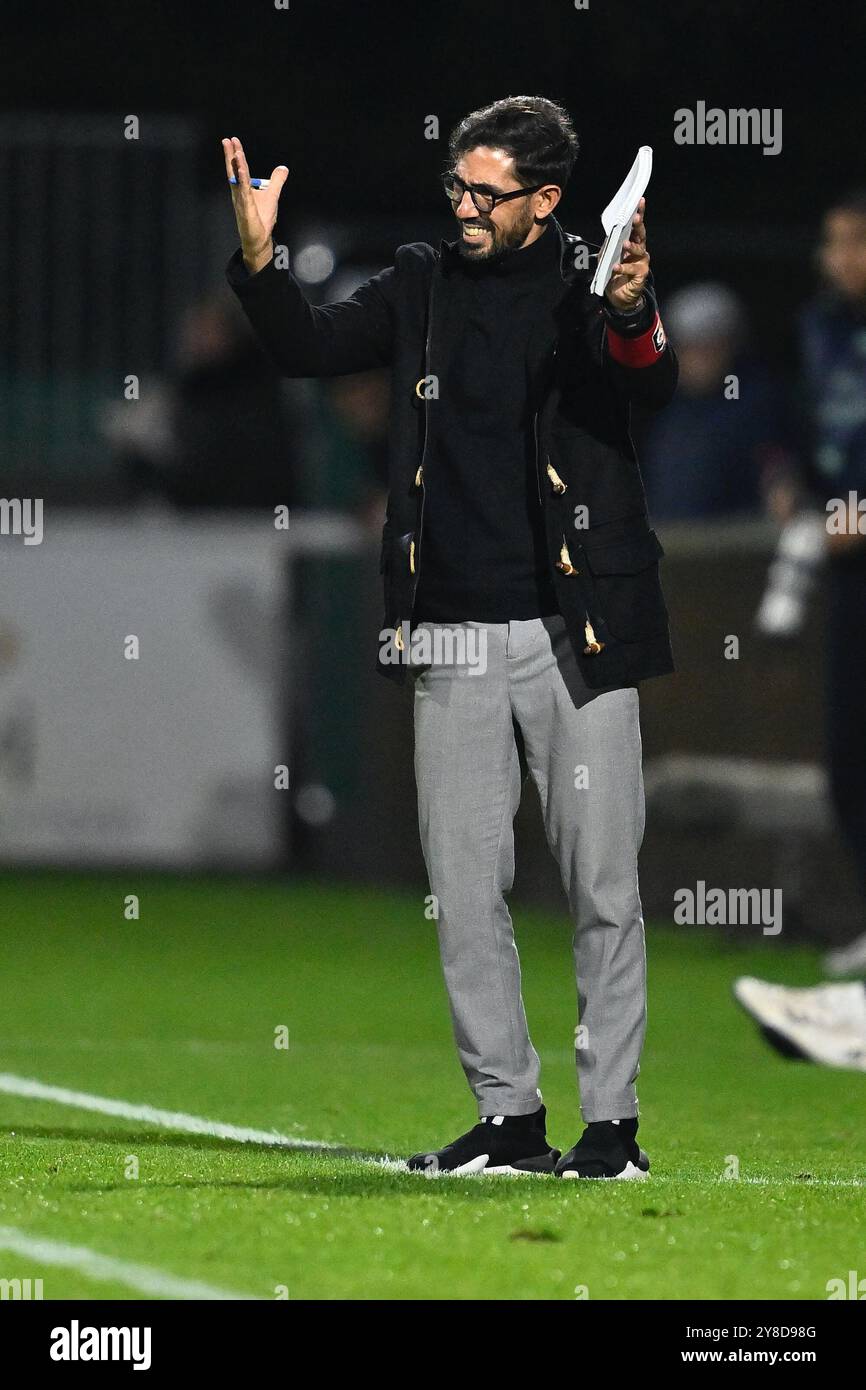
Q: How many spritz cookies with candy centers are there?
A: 0